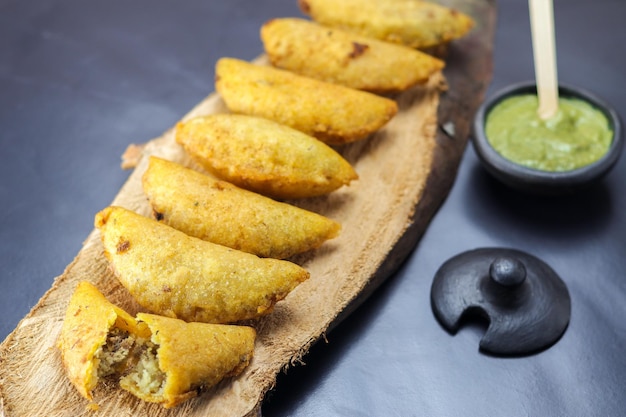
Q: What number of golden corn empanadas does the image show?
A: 7